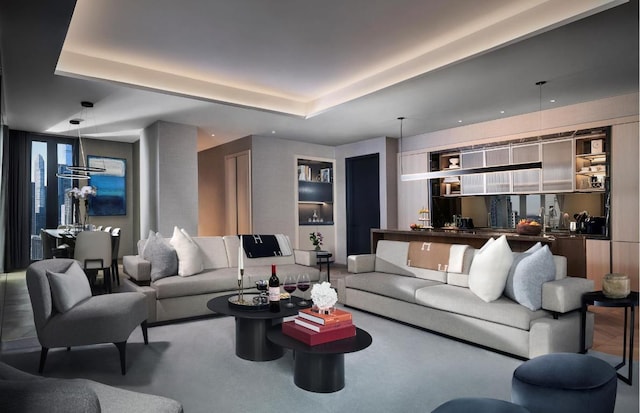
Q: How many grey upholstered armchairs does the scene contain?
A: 2